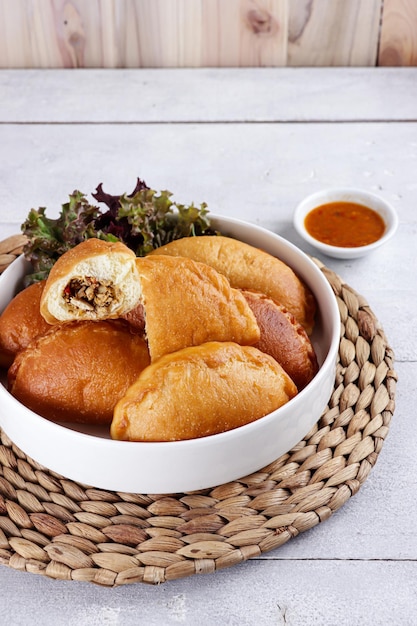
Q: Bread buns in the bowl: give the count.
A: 6